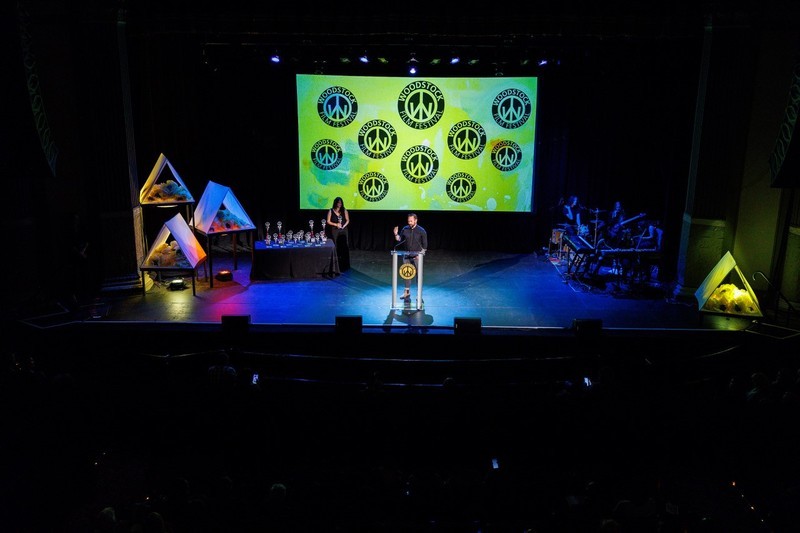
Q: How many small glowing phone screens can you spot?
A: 3